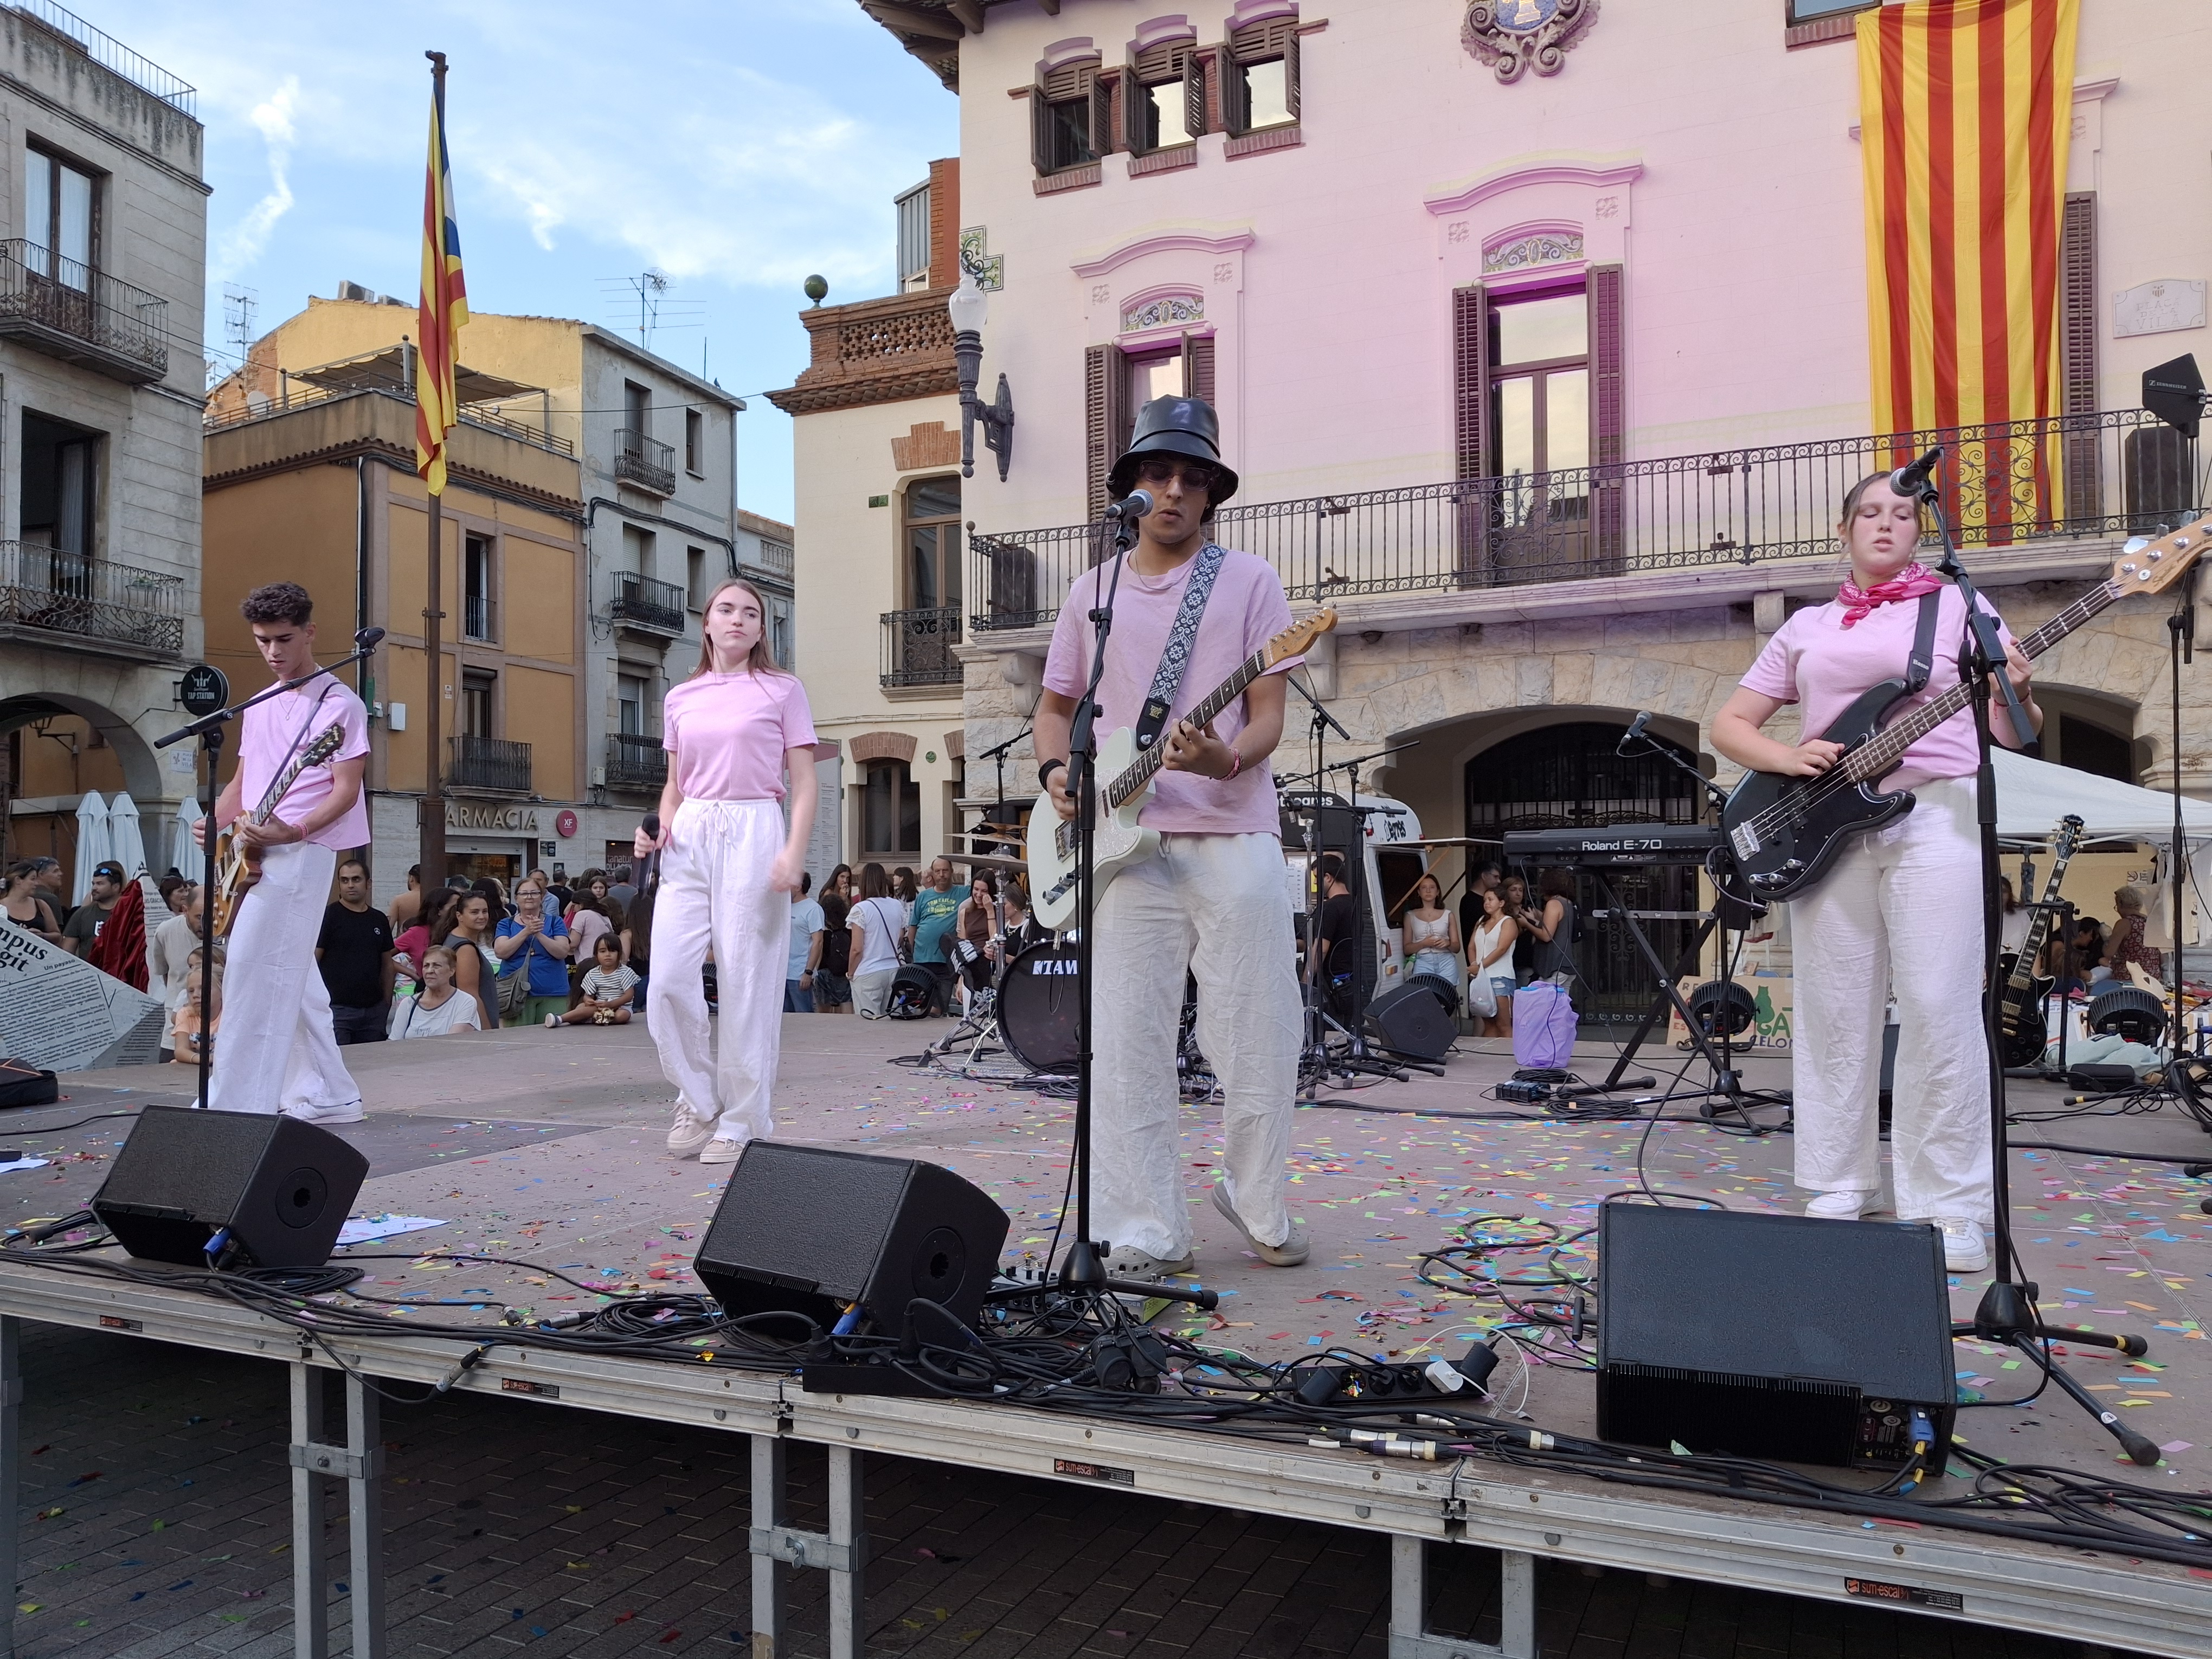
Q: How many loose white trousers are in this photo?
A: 4